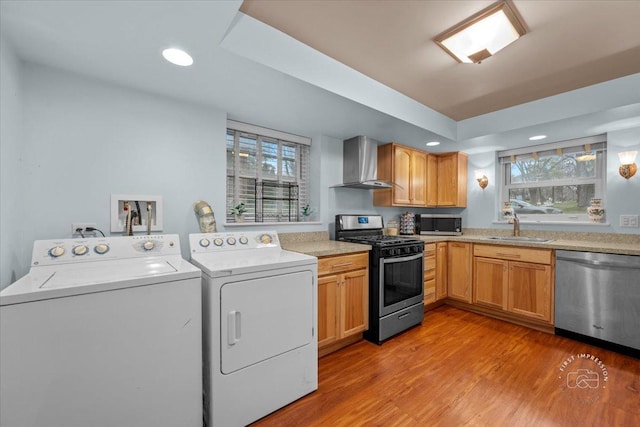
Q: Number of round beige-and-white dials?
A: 9